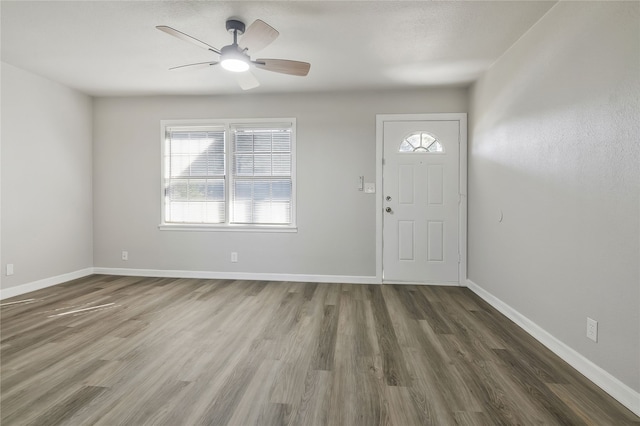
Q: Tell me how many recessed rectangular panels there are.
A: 4